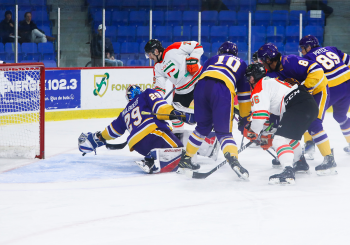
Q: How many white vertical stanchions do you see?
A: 7